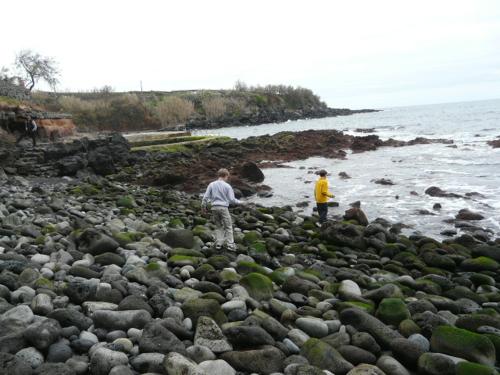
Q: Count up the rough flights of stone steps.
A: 1